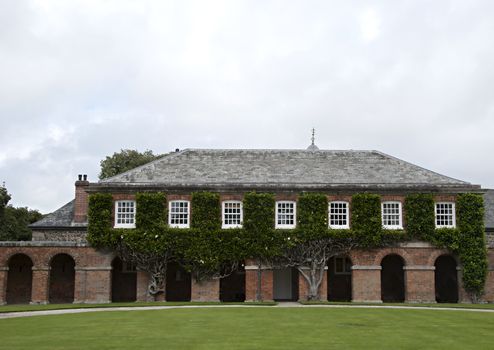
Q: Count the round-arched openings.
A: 9